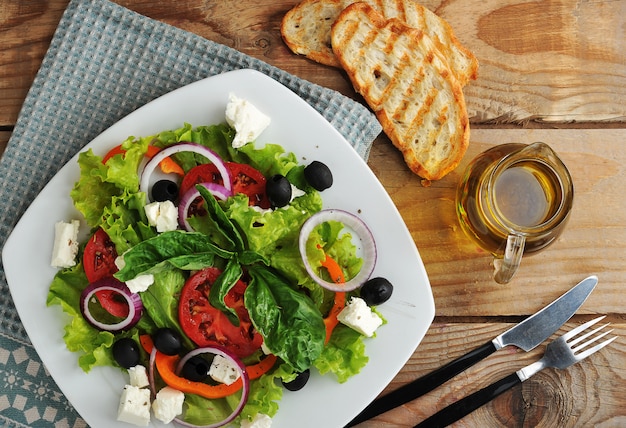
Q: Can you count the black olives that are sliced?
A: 0